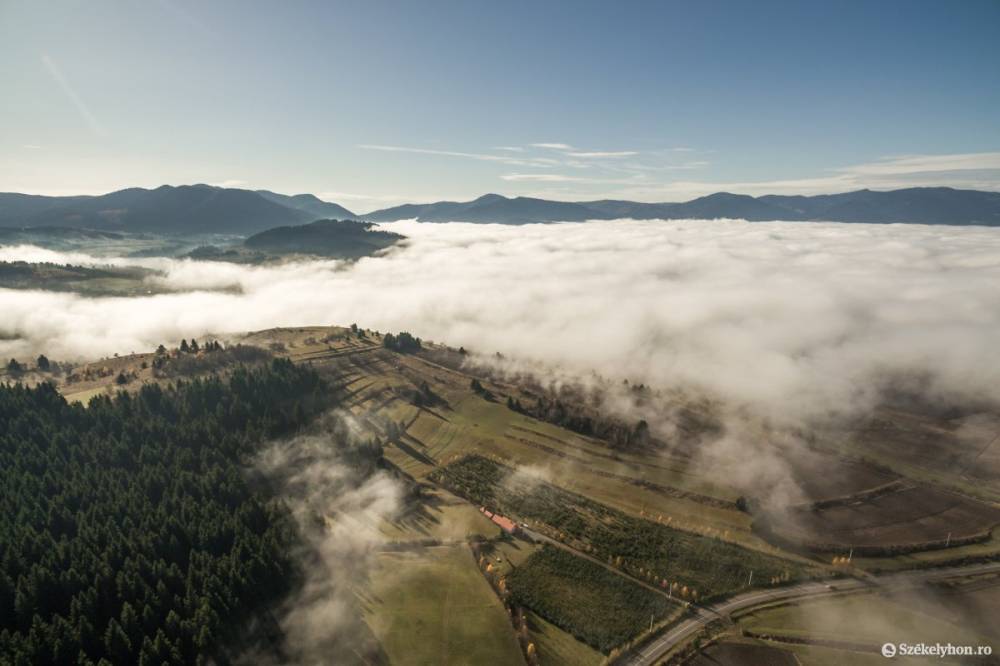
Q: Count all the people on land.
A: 0